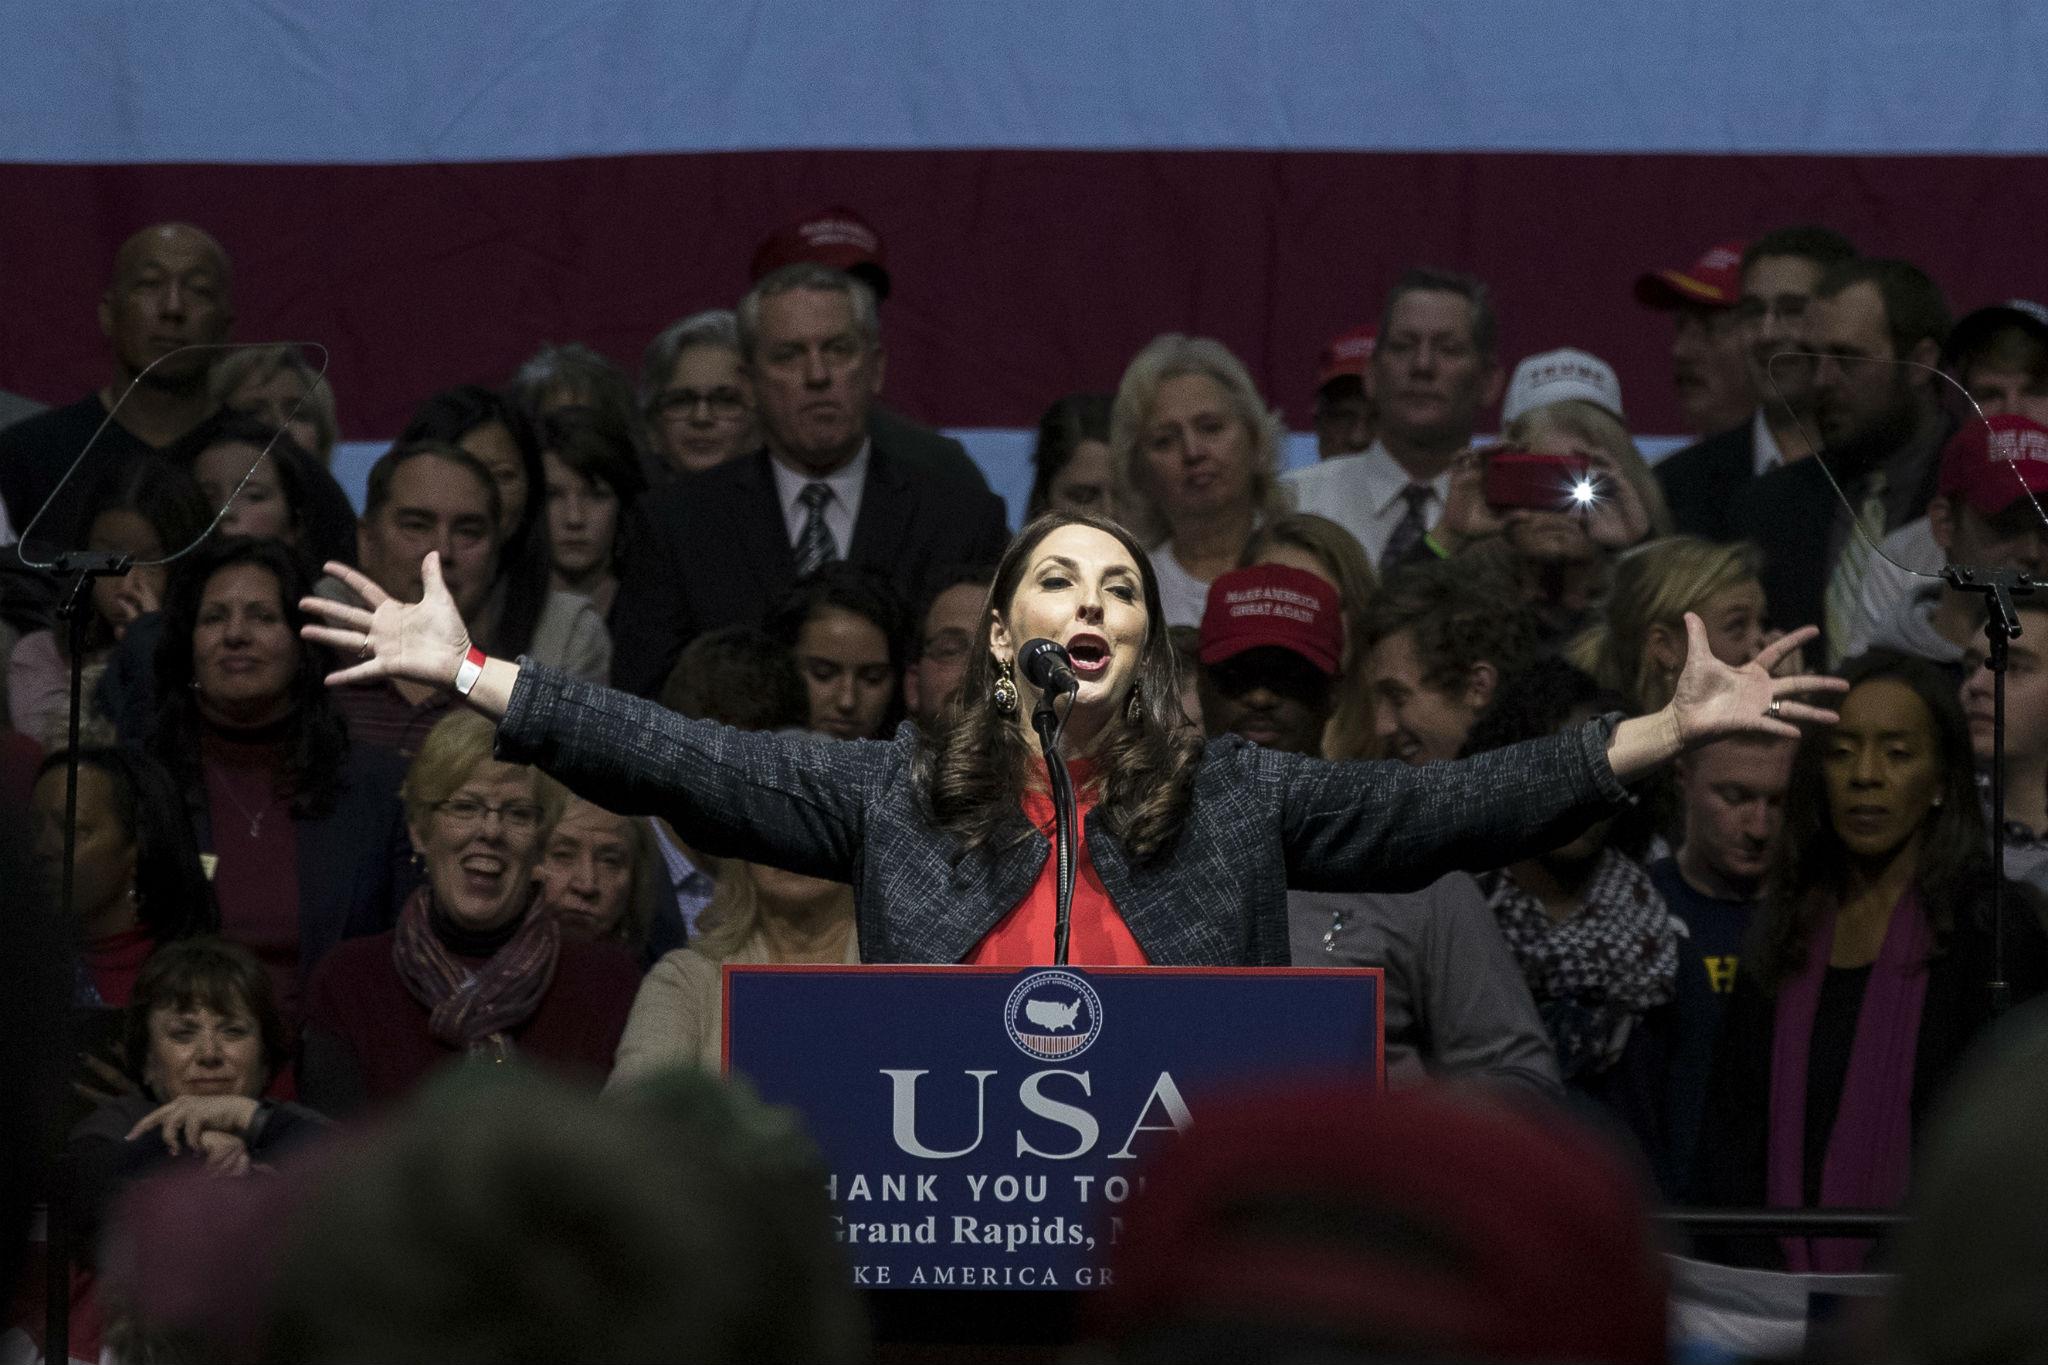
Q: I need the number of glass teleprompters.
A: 2